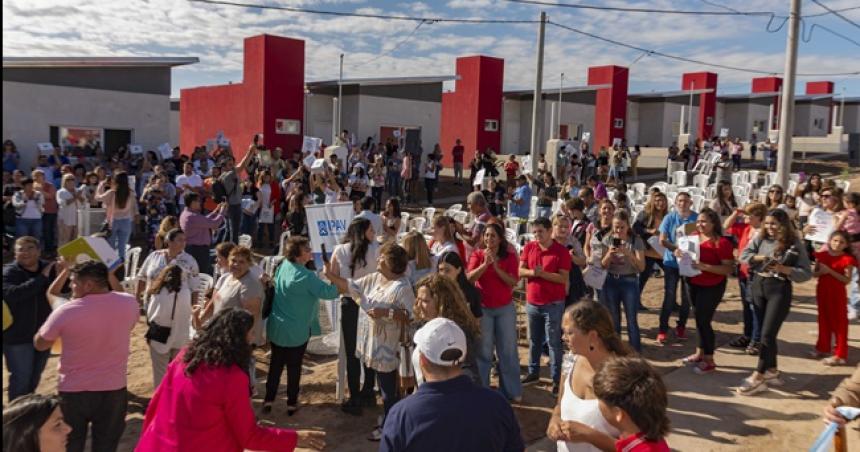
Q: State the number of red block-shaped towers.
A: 6